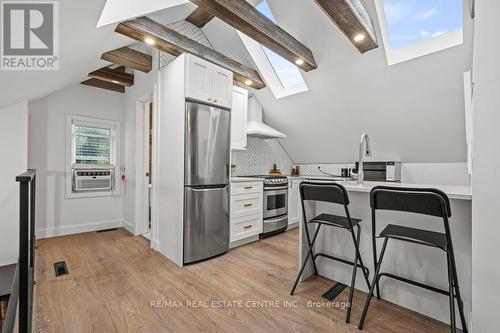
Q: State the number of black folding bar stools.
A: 2